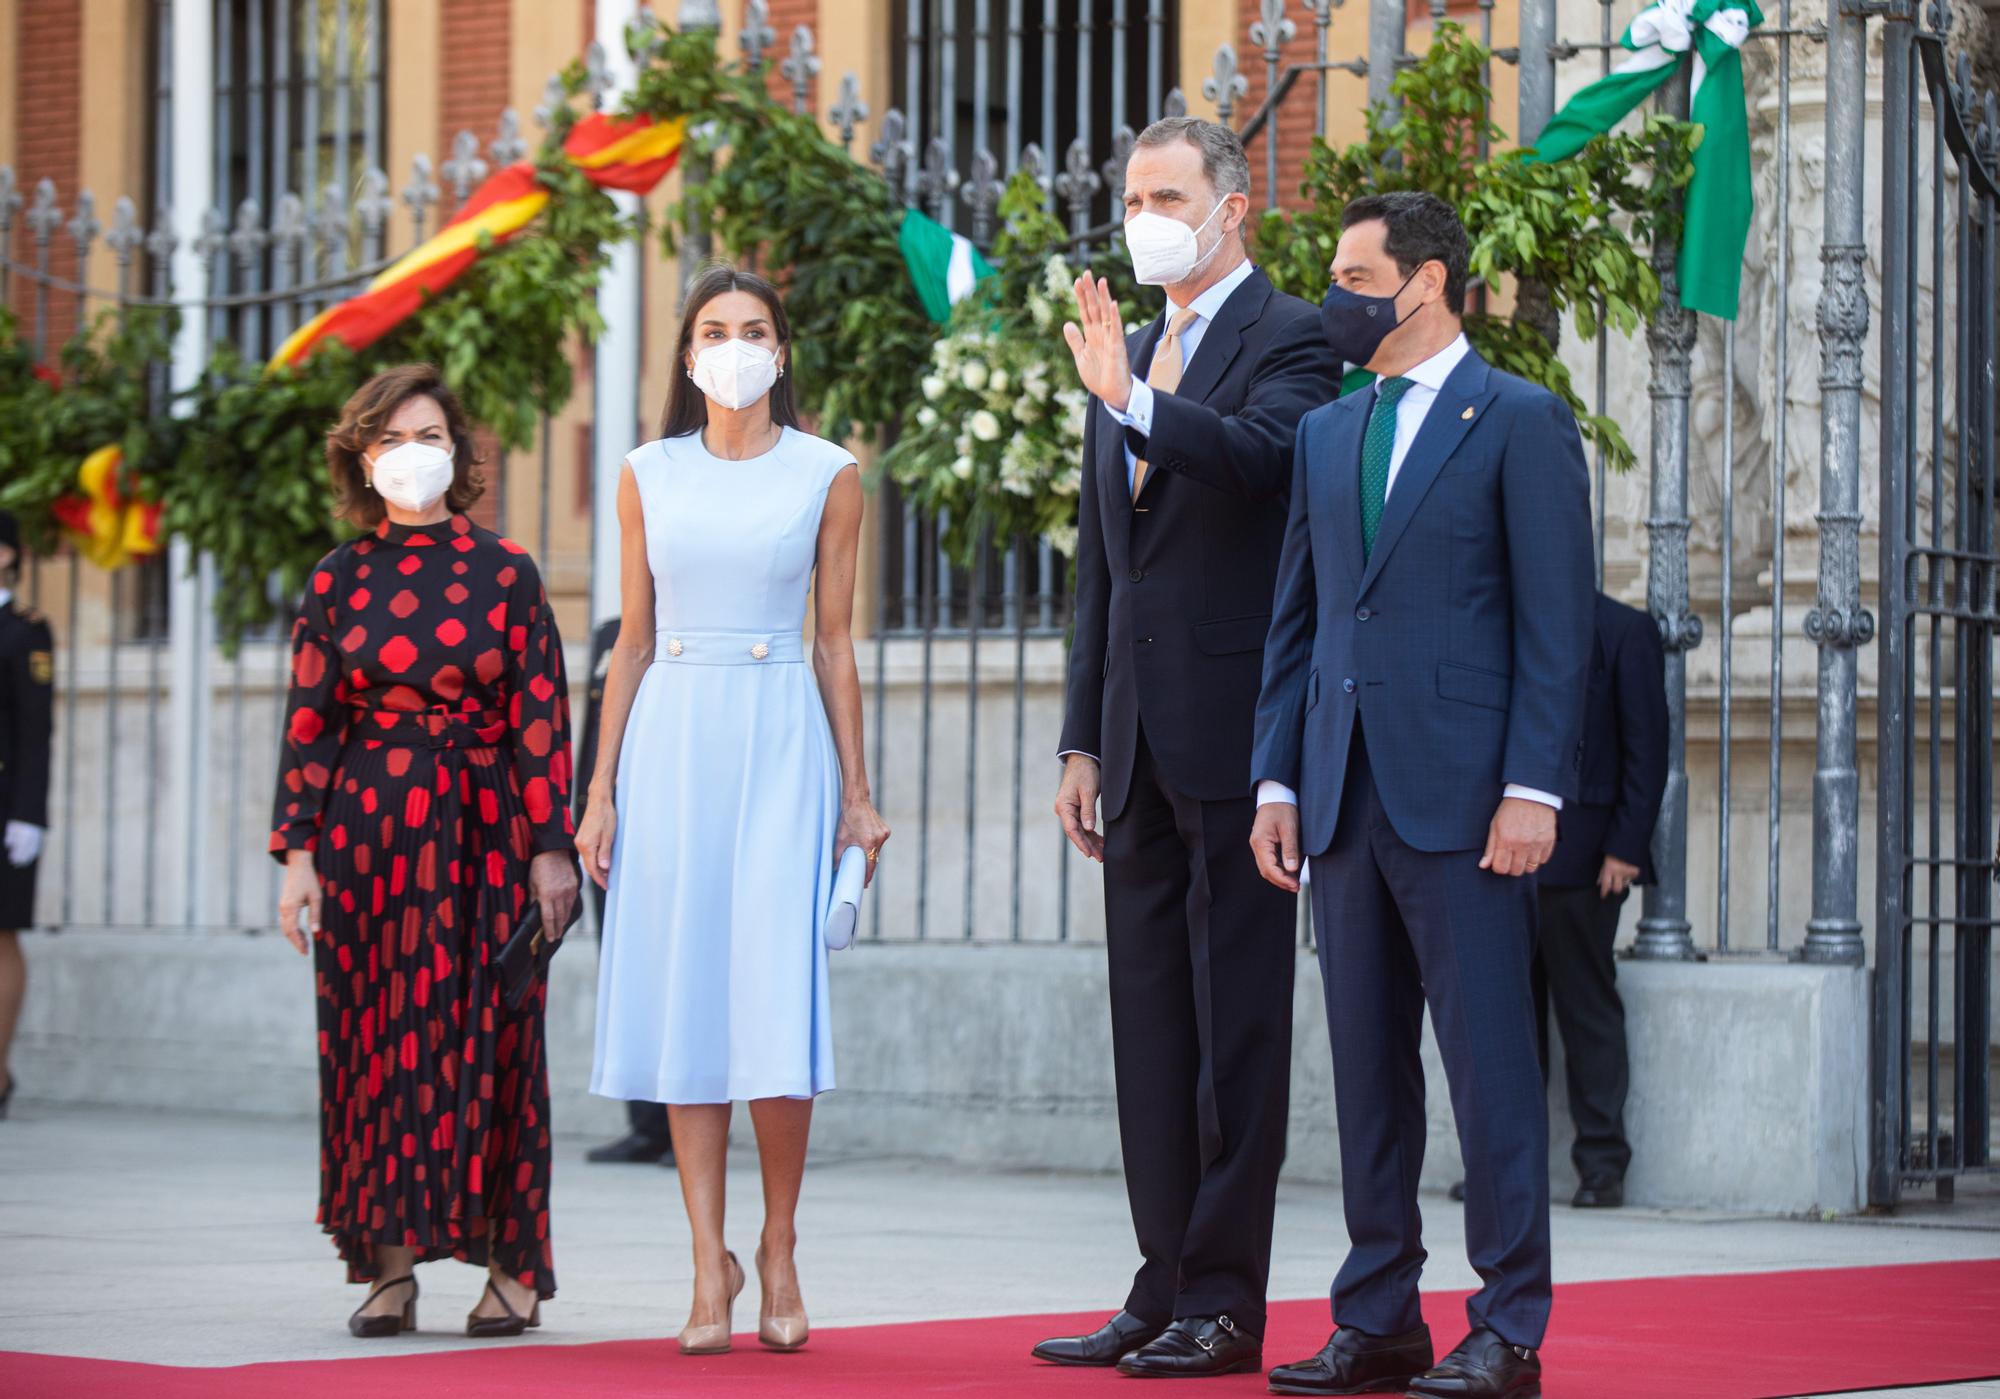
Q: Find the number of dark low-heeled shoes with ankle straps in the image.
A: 2